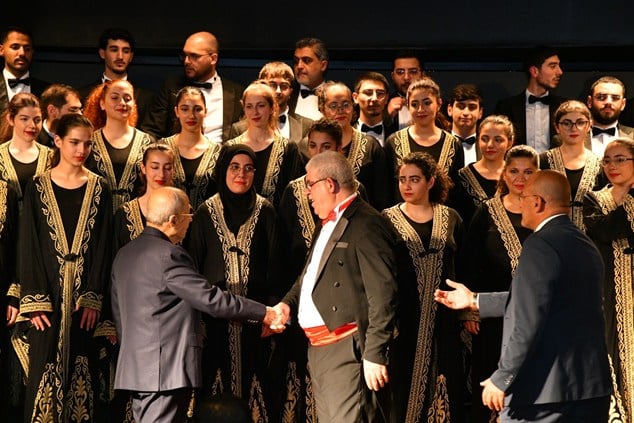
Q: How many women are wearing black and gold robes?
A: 15